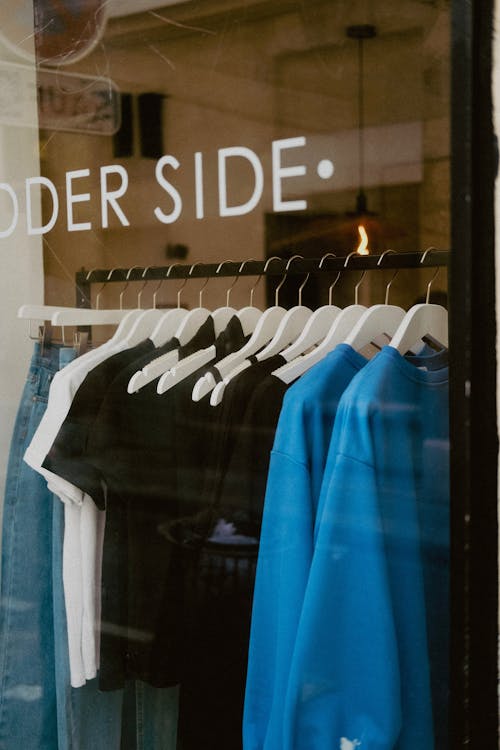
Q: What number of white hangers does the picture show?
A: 14